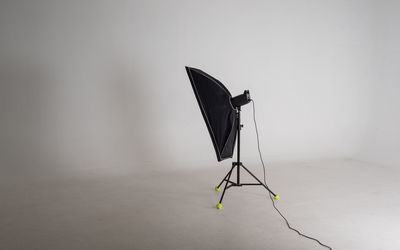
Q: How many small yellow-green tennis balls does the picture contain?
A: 3